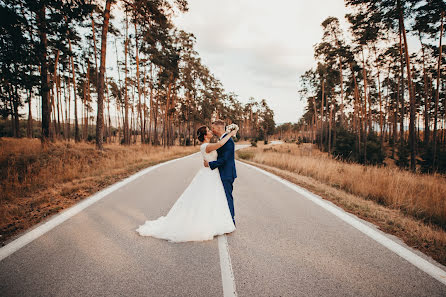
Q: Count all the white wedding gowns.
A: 1